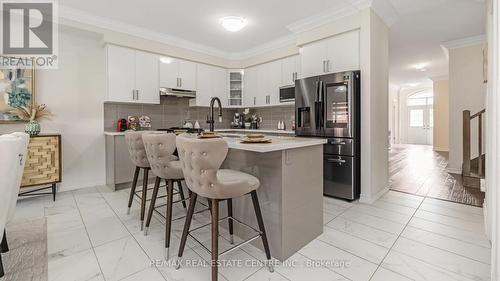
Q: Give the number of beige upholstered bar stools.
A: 3